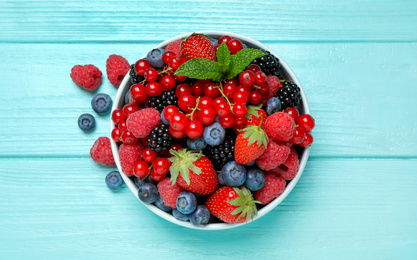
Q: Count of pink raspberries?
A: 12